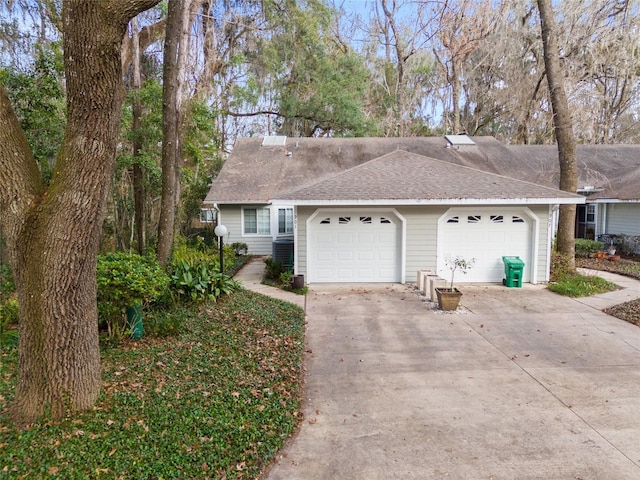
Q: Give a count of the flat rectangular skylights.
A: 2